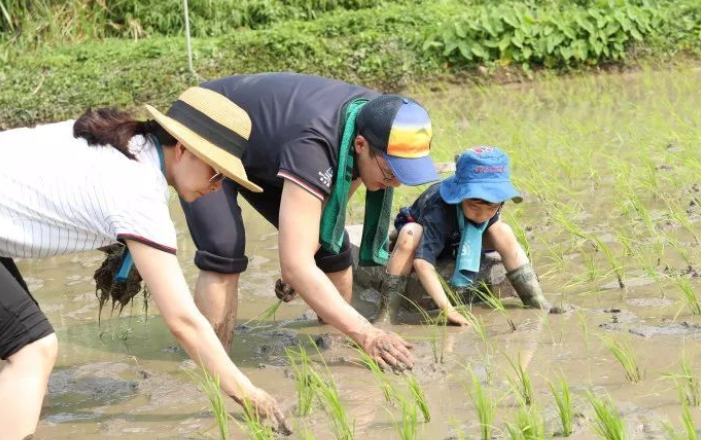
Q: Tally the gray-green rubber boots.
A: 2